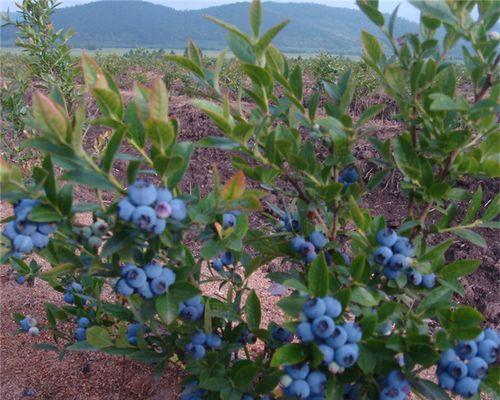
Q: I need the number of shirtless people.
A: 0